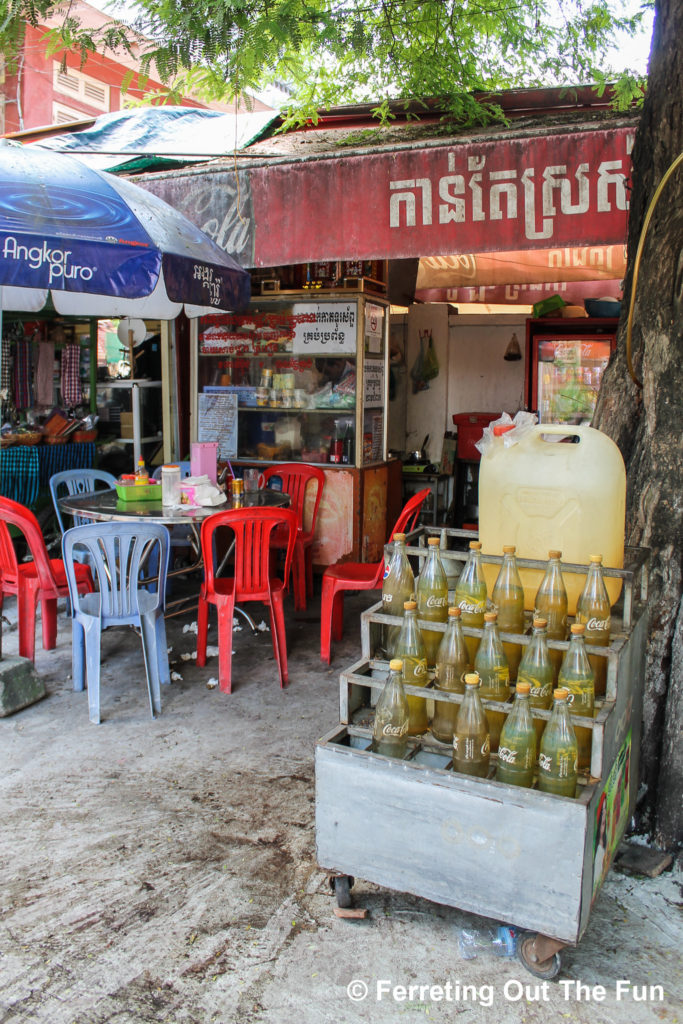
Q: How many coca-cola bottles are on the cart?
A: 14